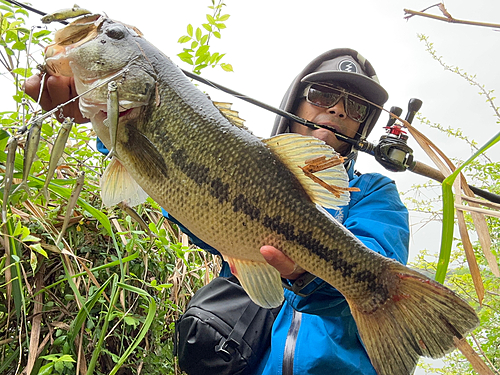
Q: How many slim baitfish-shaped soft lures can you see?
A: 7